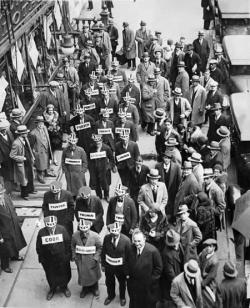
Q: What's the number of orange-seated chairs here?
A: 0